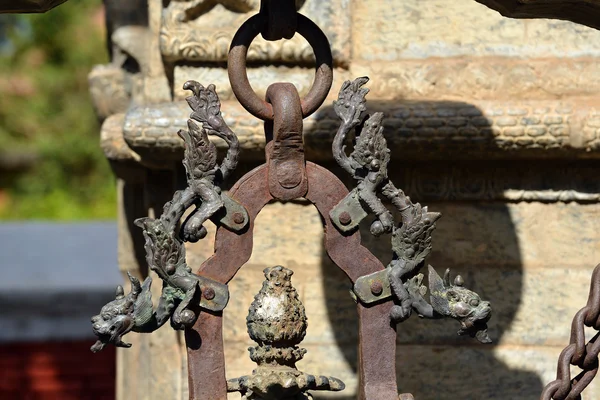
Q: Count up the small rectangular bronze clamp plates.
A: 4